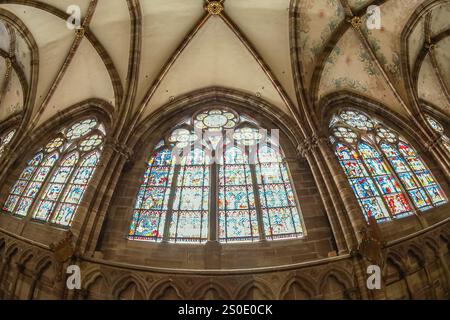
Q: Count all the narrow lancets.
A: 12